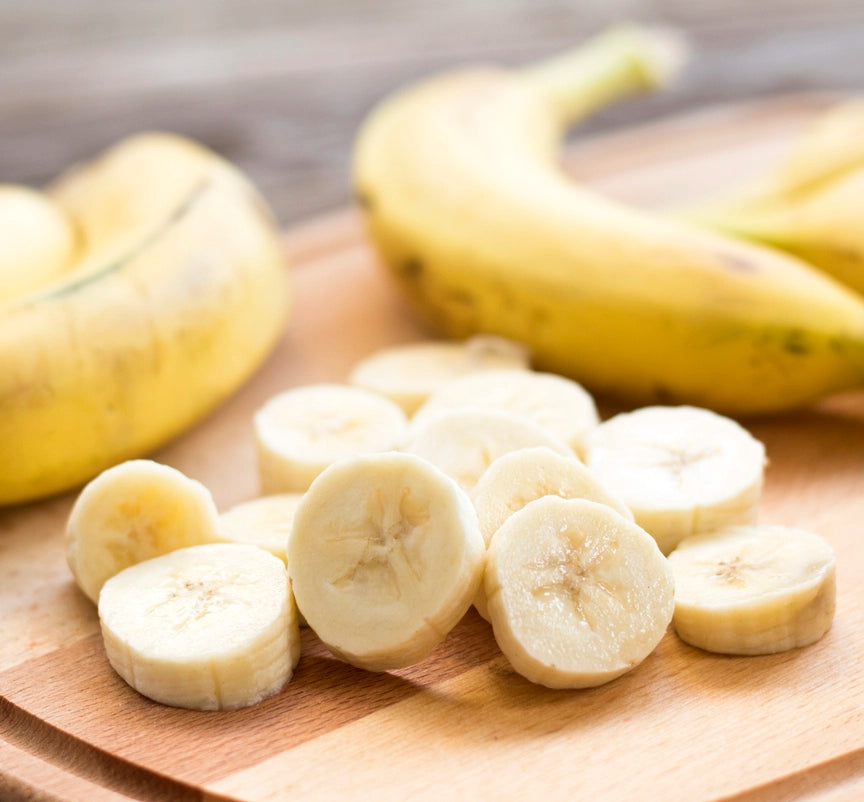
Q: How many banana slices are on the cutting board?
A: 12